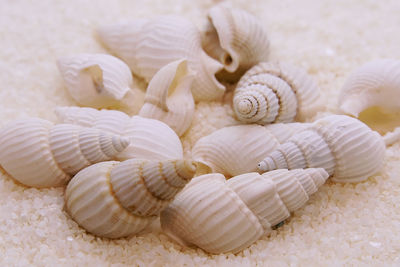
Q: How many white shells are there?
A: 12